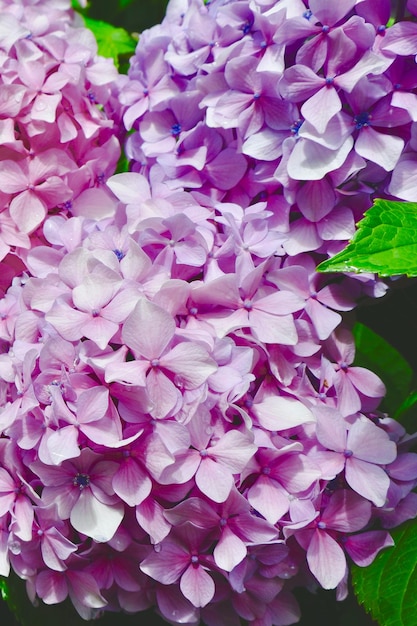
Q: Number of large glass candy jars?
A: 0